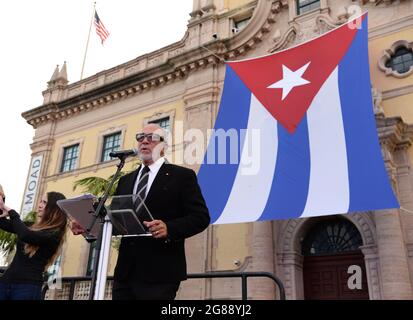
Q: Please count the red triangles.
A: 1